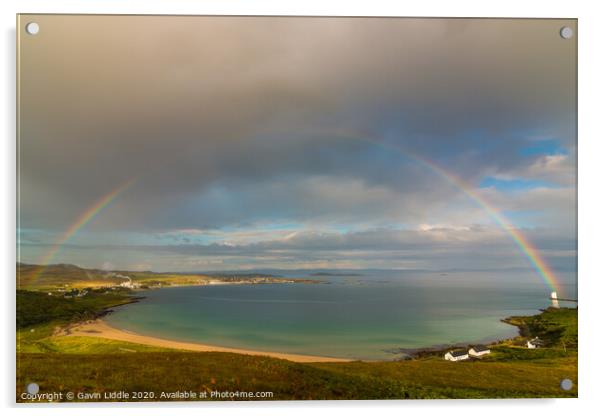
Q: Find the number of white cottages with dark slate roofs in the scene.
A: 3